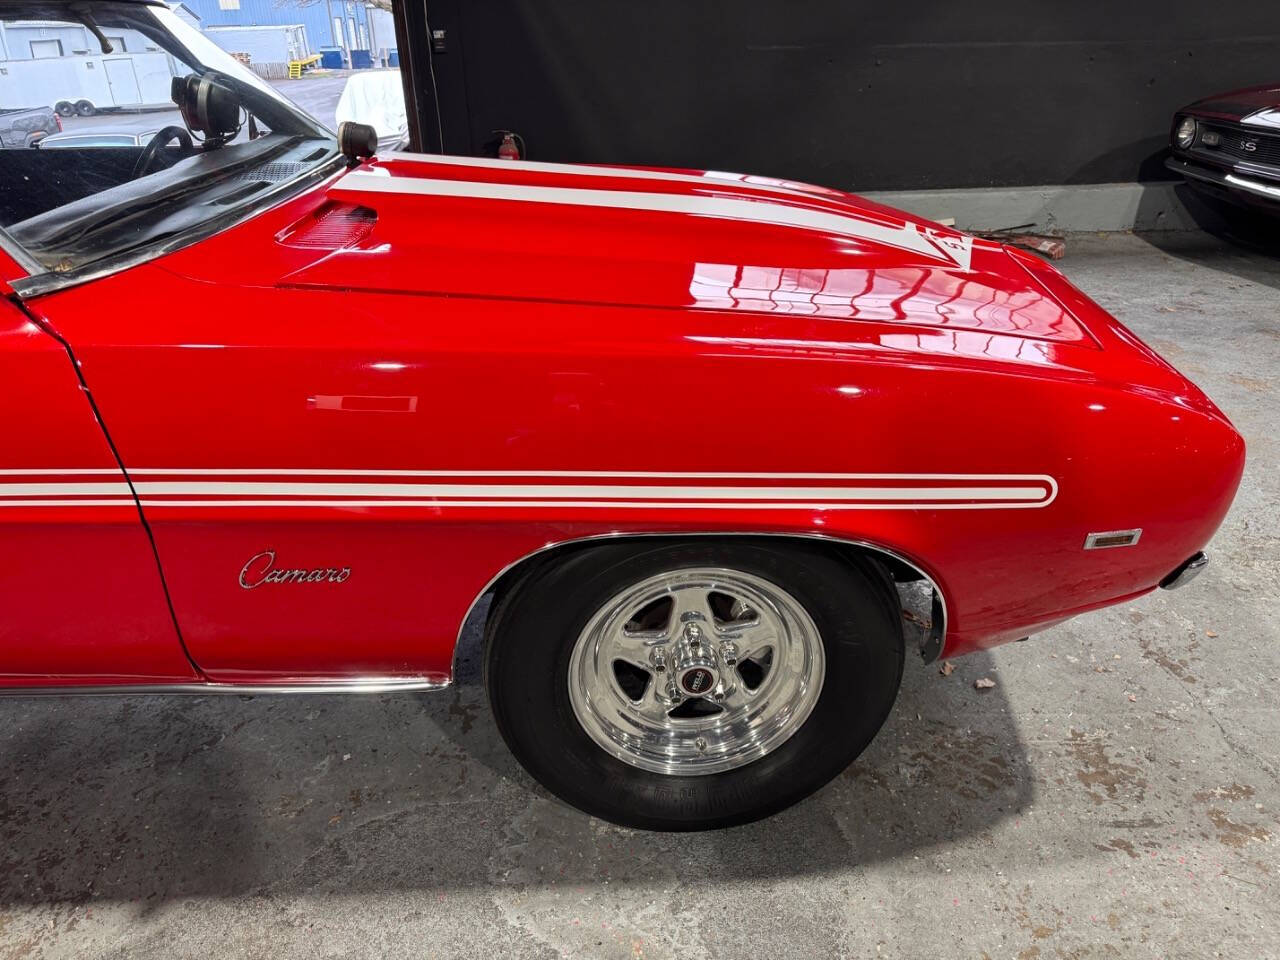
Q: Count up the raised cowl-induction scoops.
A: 1